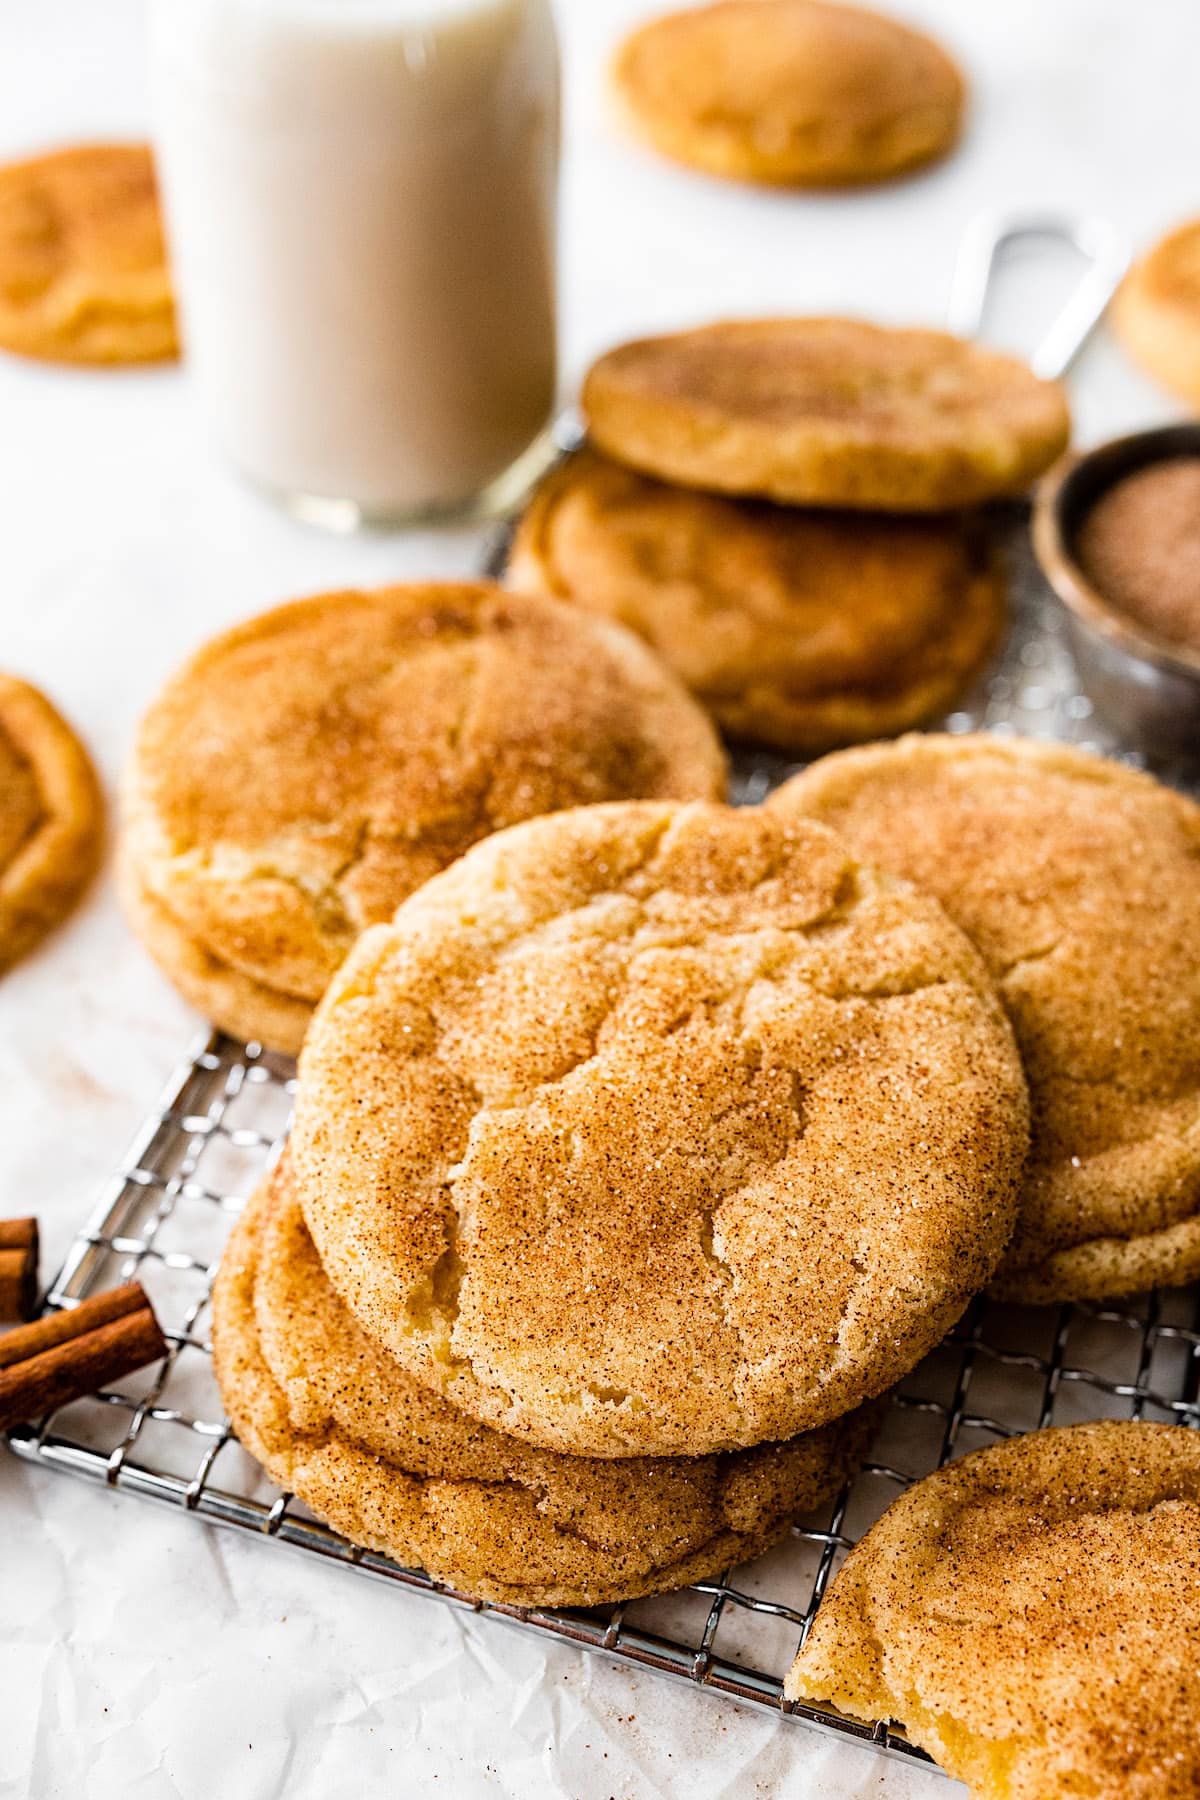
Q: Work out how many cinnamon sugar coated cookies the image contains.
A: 11